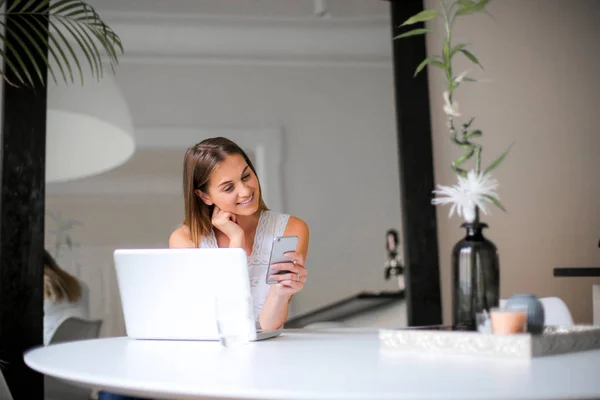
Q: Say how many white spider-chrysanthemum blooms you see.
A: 1